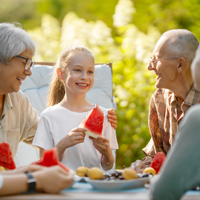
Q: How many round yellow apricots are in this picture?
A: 4